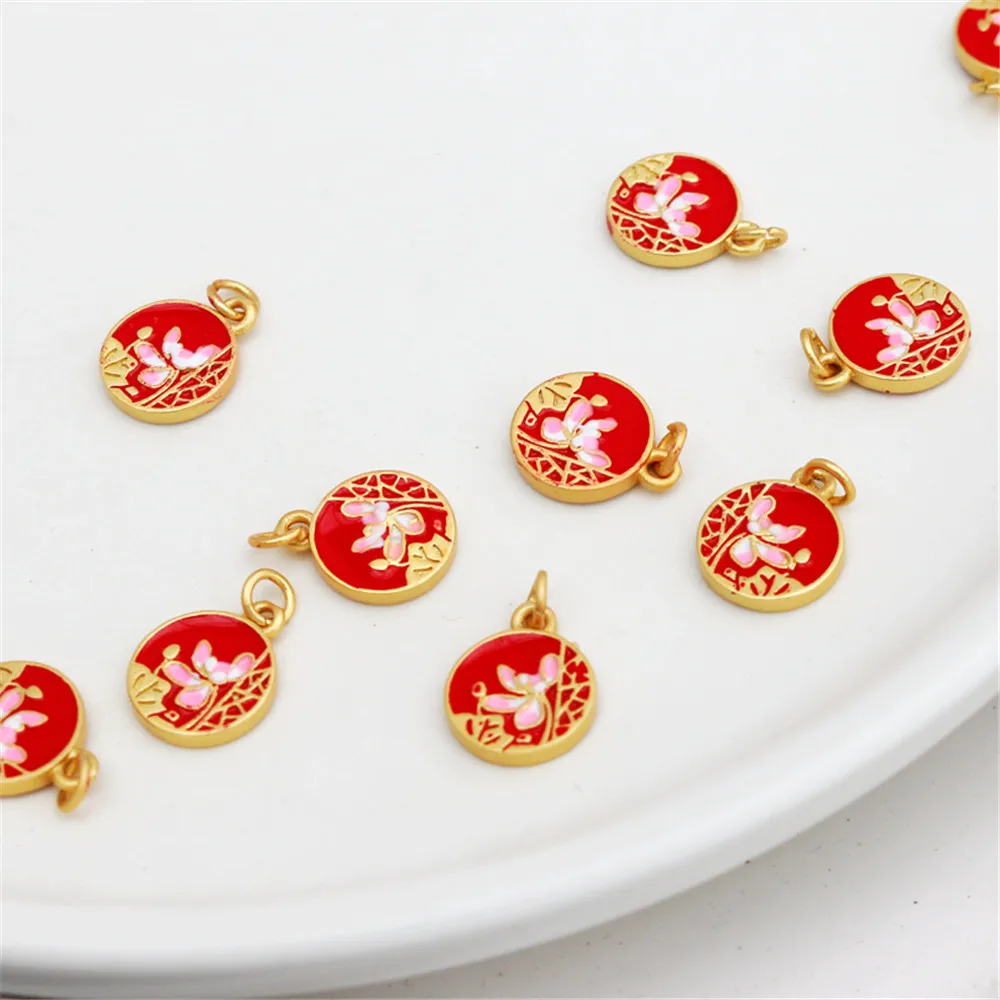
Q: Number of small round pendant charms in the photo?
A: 10